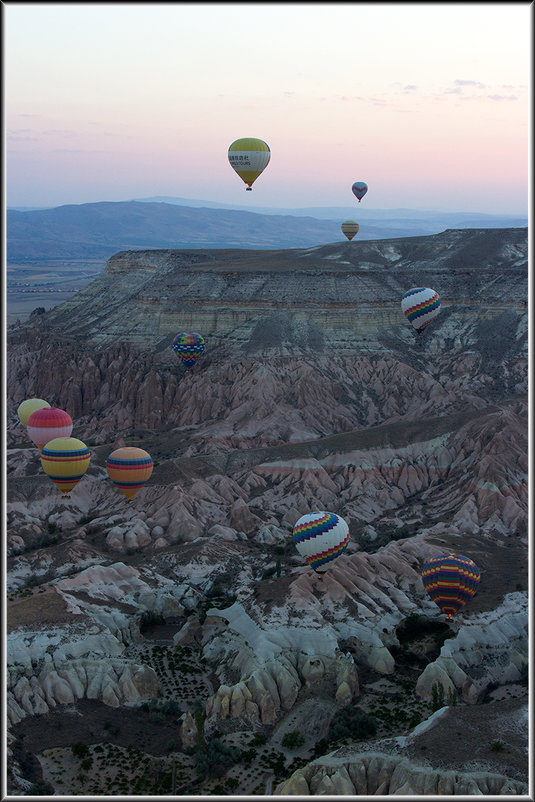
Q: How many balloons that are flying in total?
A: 11